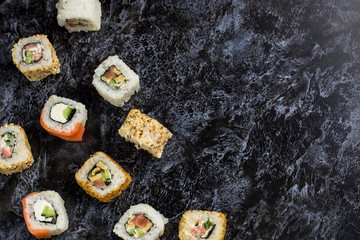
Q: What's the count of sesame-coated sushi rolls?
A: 5